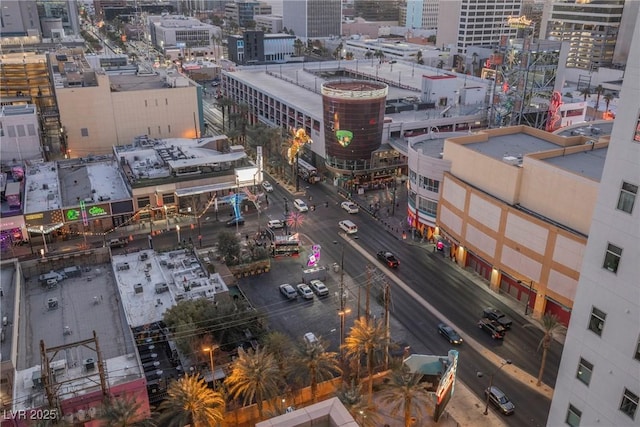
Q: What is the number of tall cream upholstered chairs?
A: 0